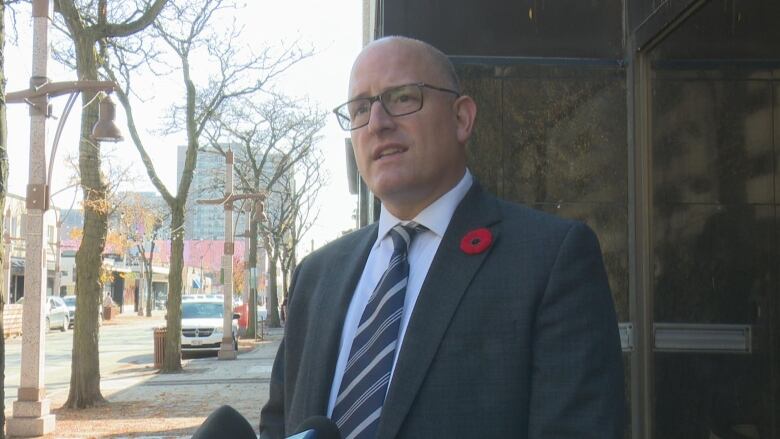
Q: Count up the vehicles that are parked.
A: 3